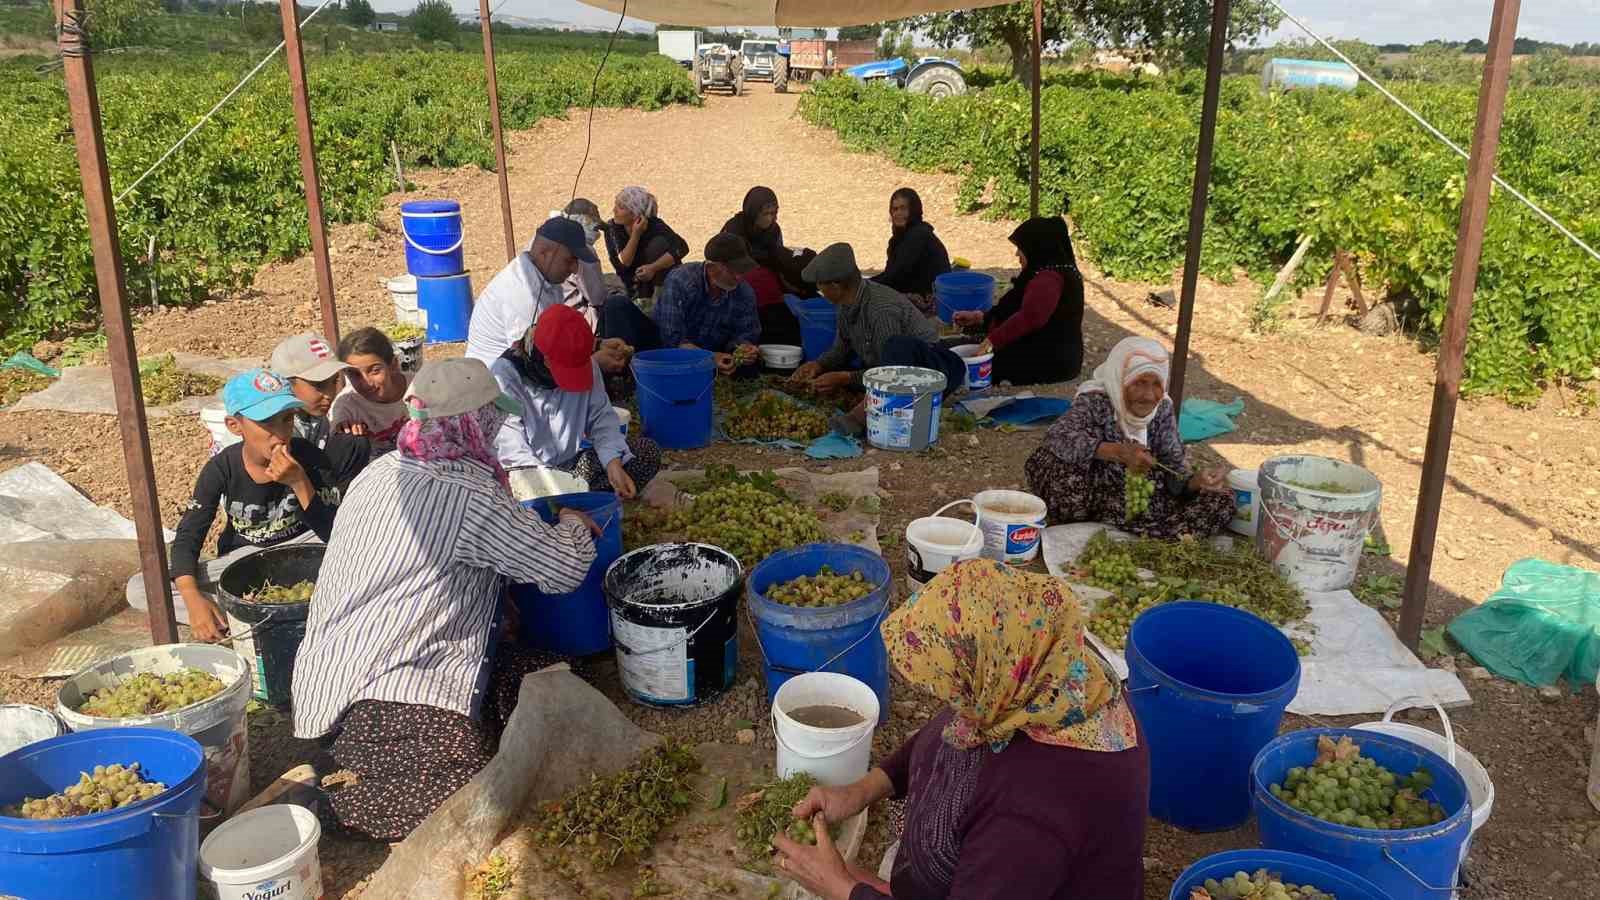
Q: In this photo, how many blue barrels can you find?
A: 11